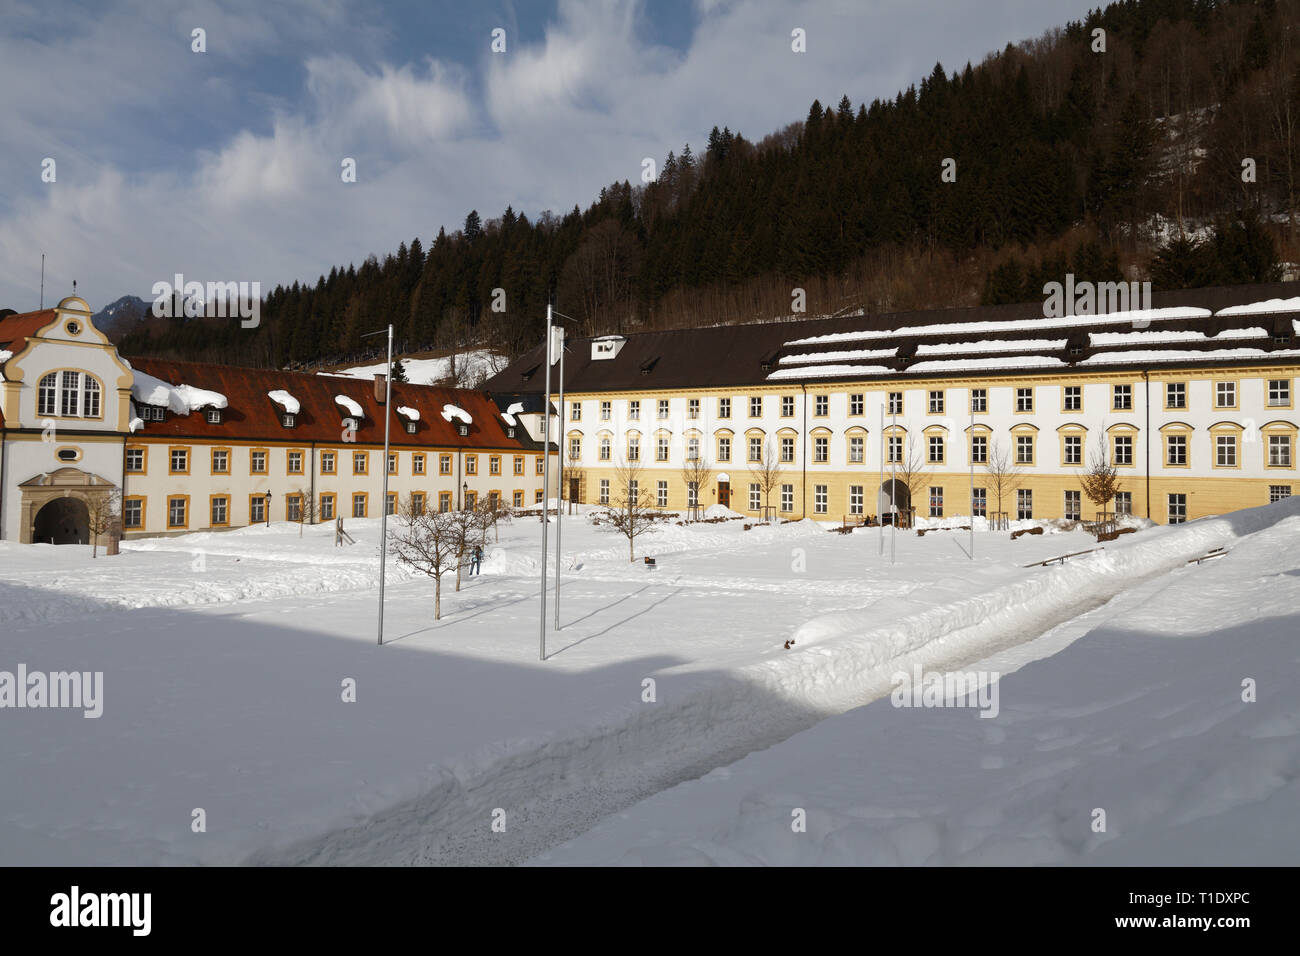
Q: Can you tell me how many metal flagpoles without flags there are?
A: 6